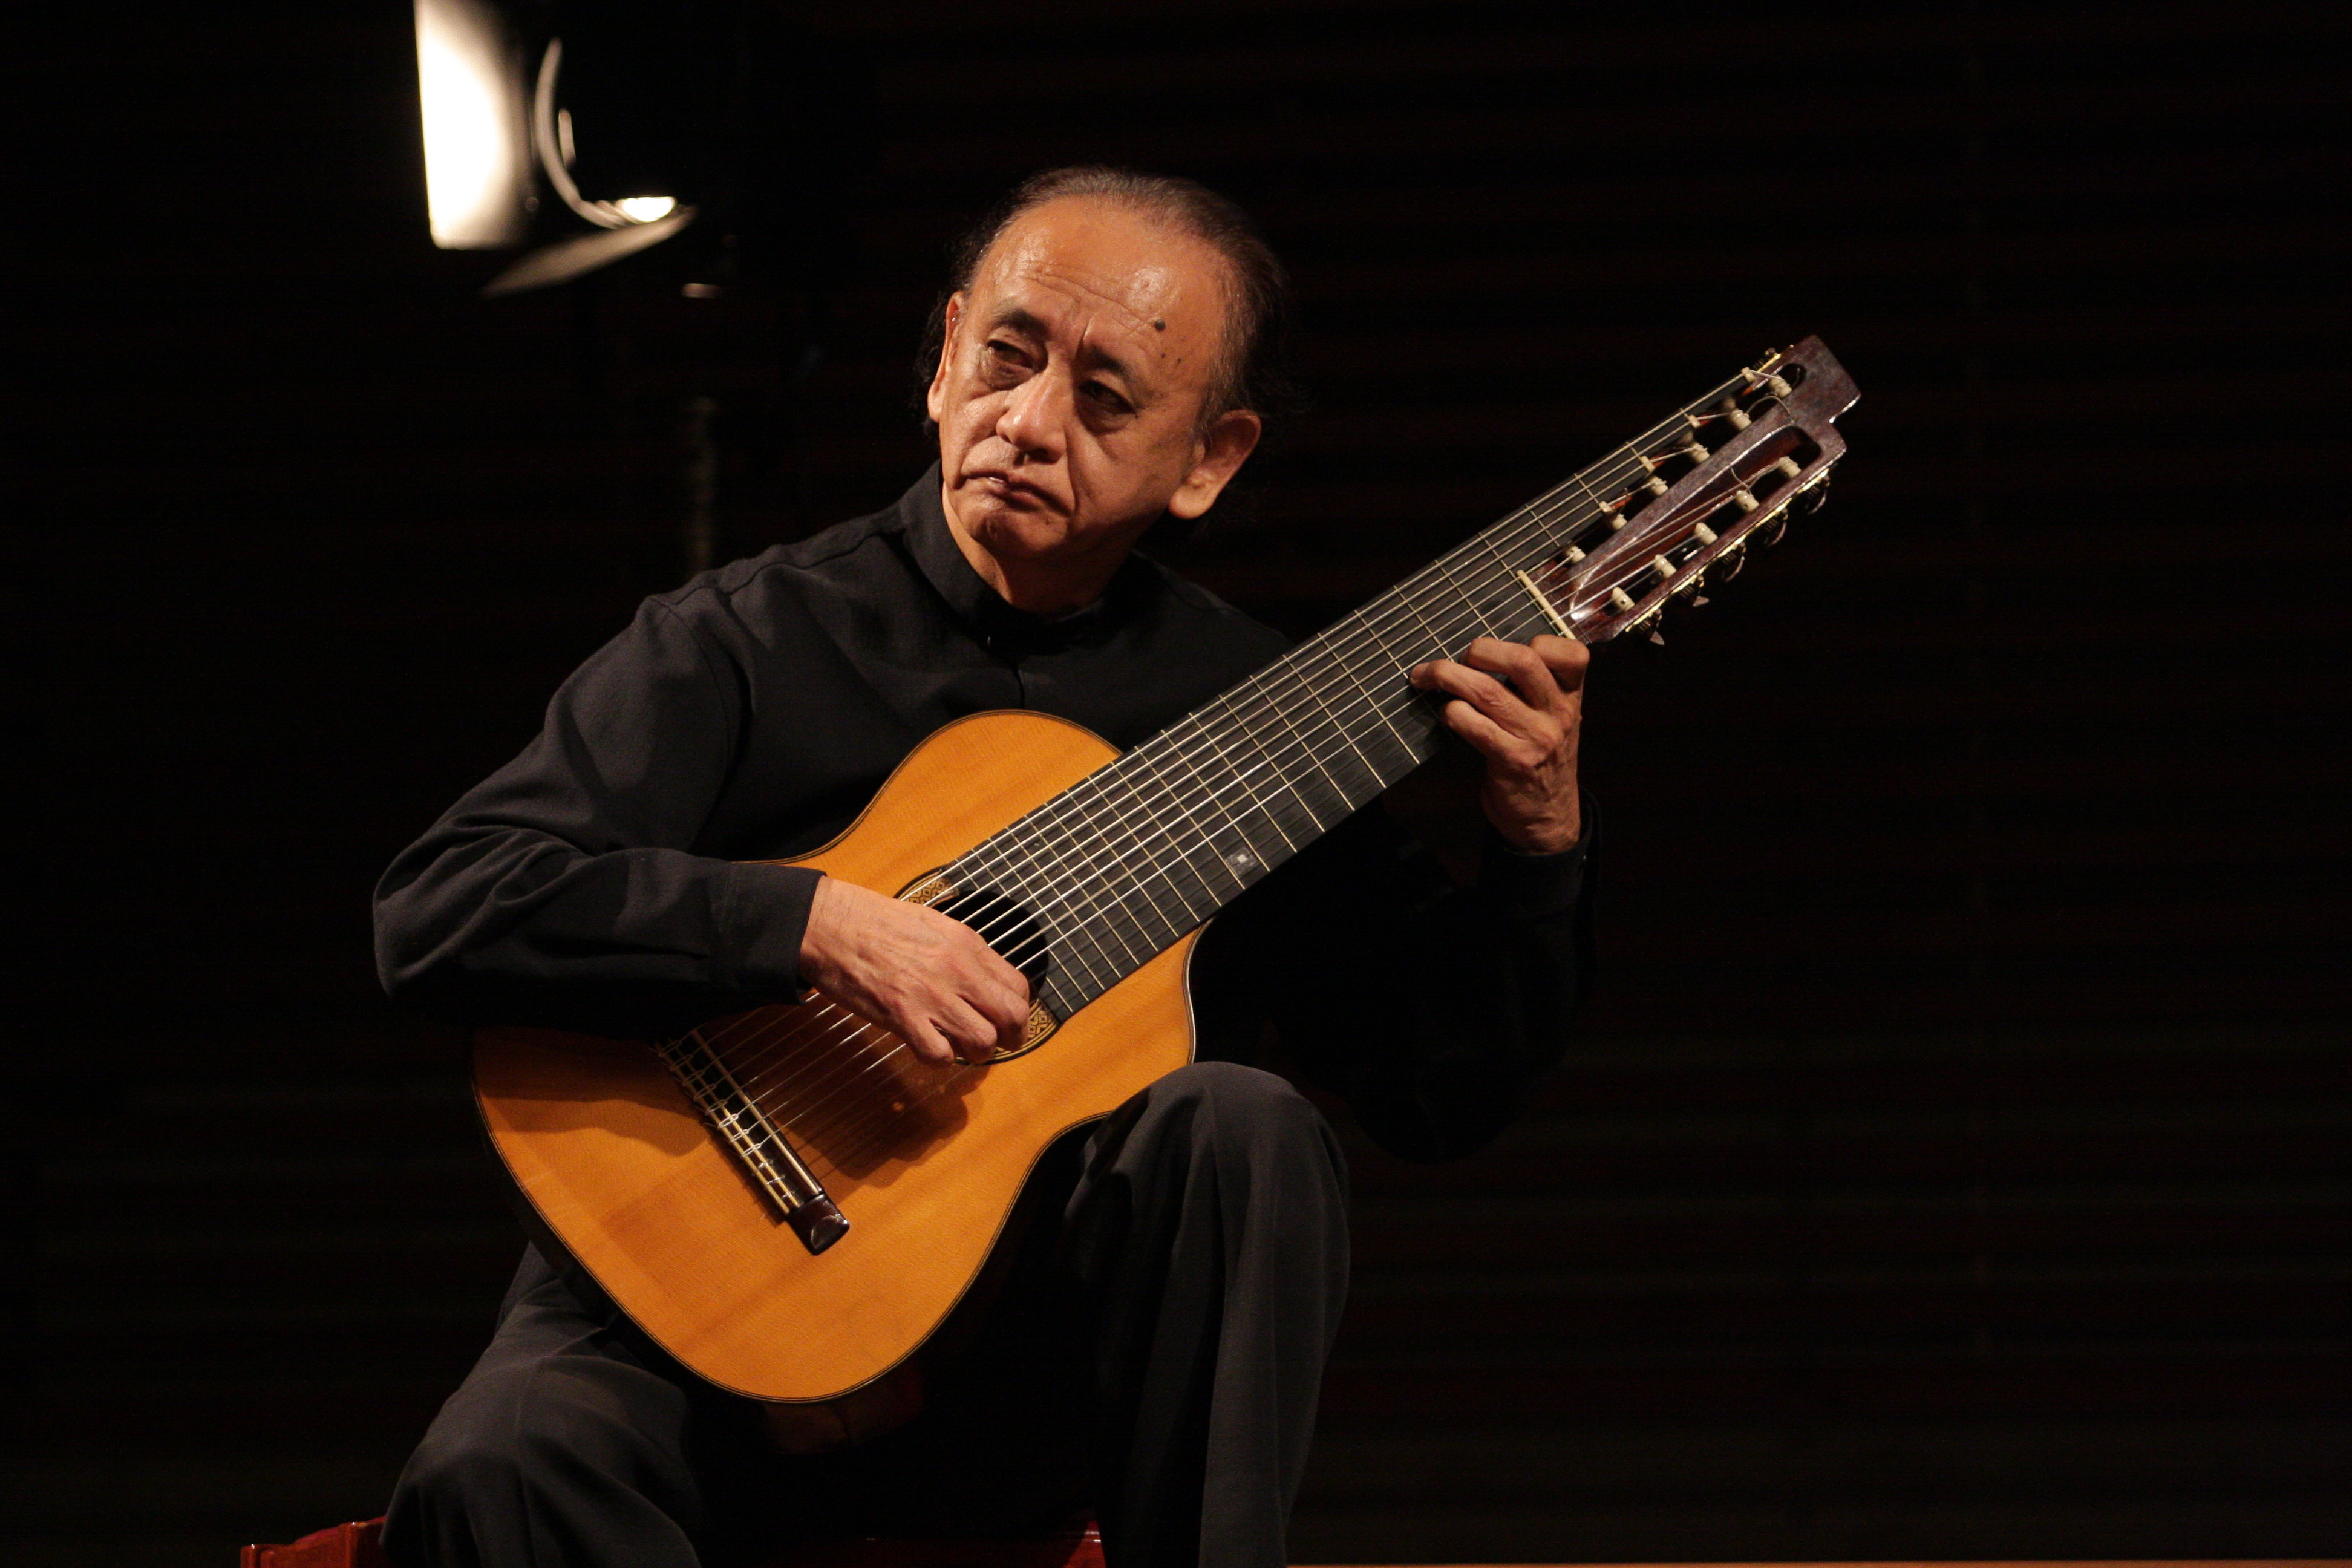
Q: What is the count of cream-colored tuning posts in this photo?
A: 11